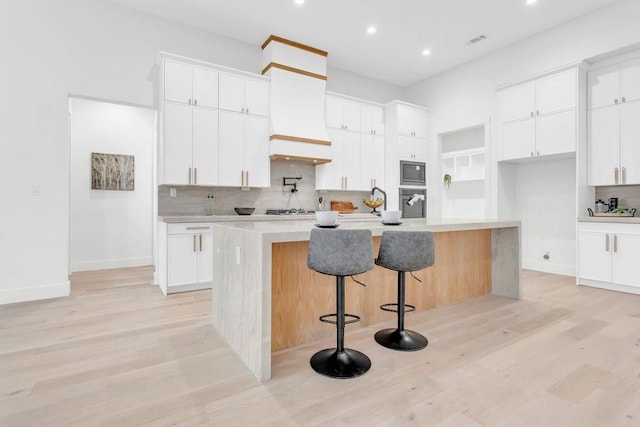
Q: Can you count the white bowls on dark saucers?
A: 2